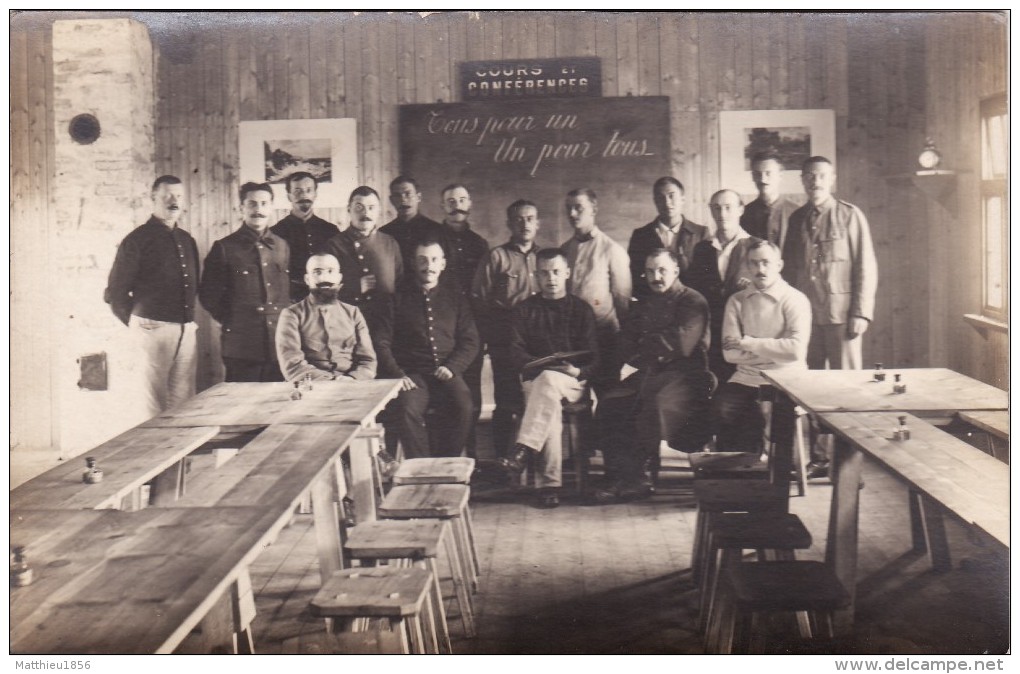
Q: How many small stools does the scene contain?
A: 8